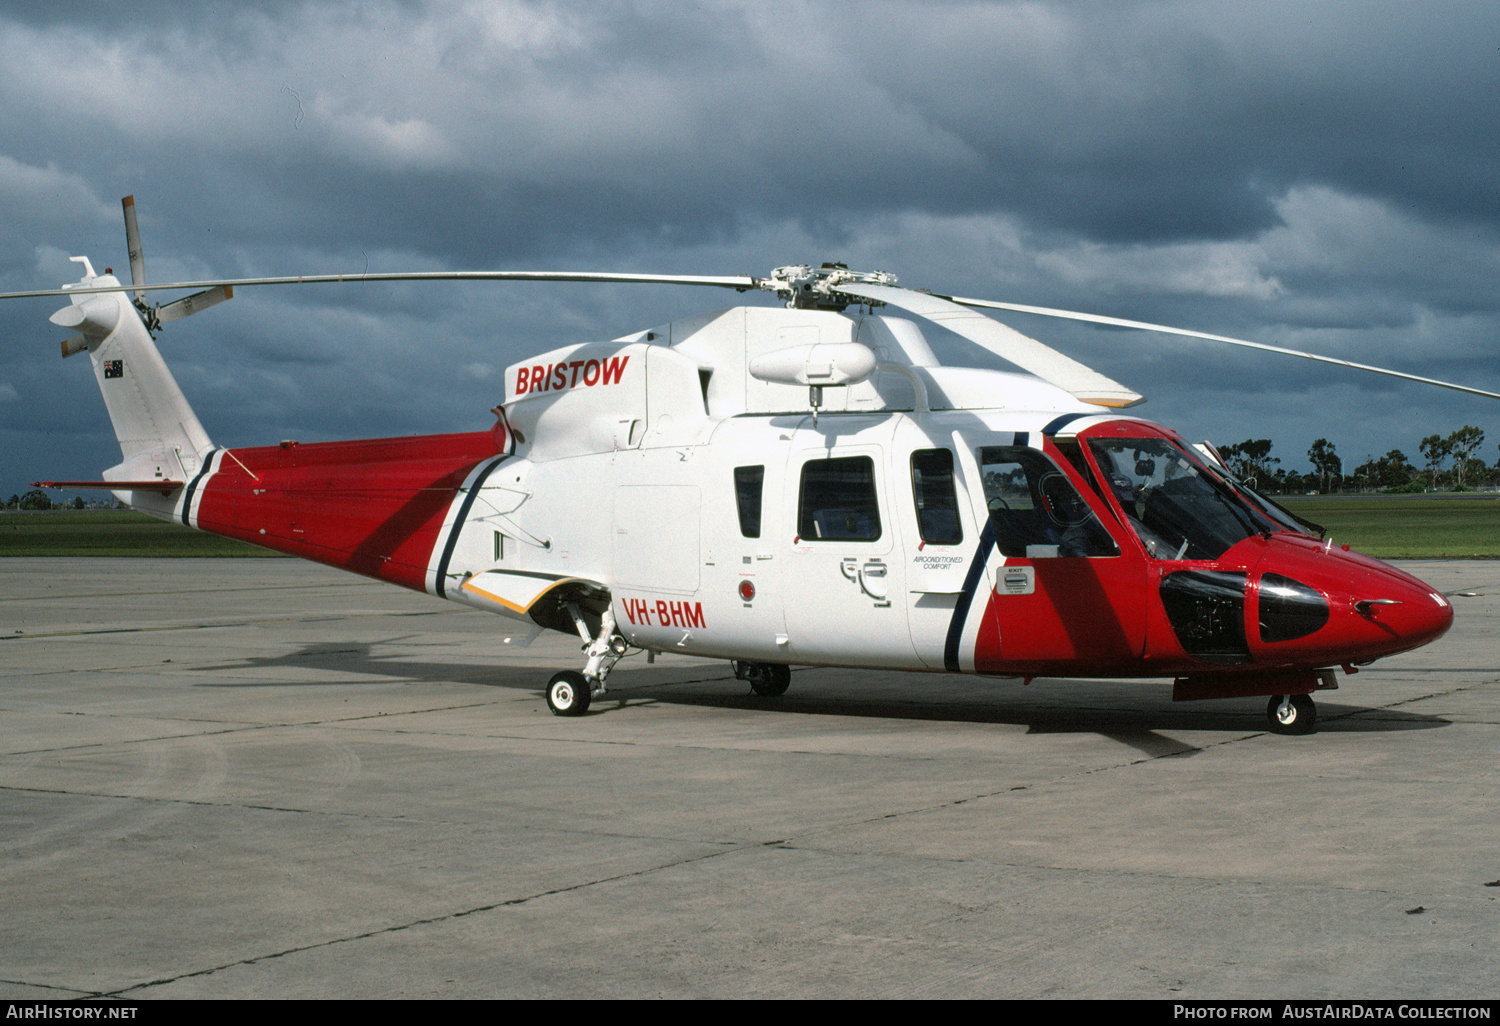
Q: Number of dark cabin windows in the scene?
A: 3